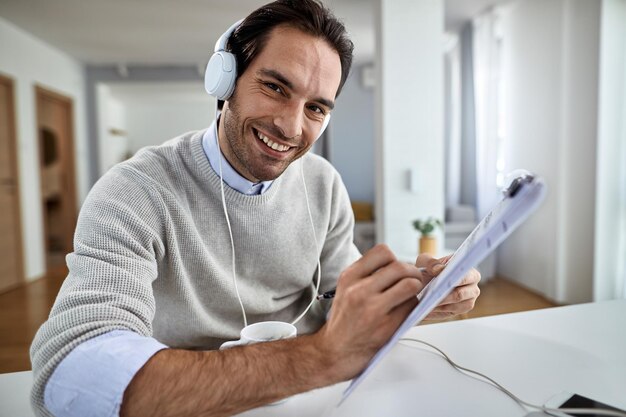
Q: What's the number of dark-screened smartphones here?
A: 1